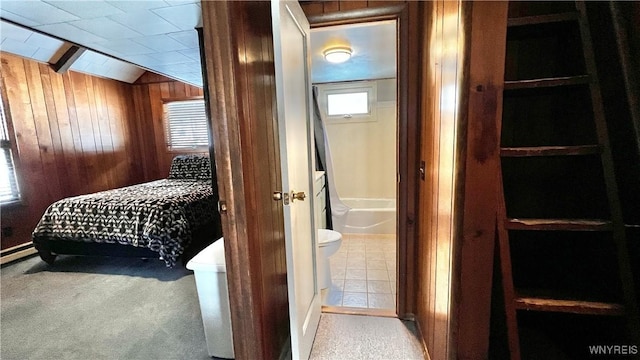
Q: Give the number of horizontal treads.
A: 5